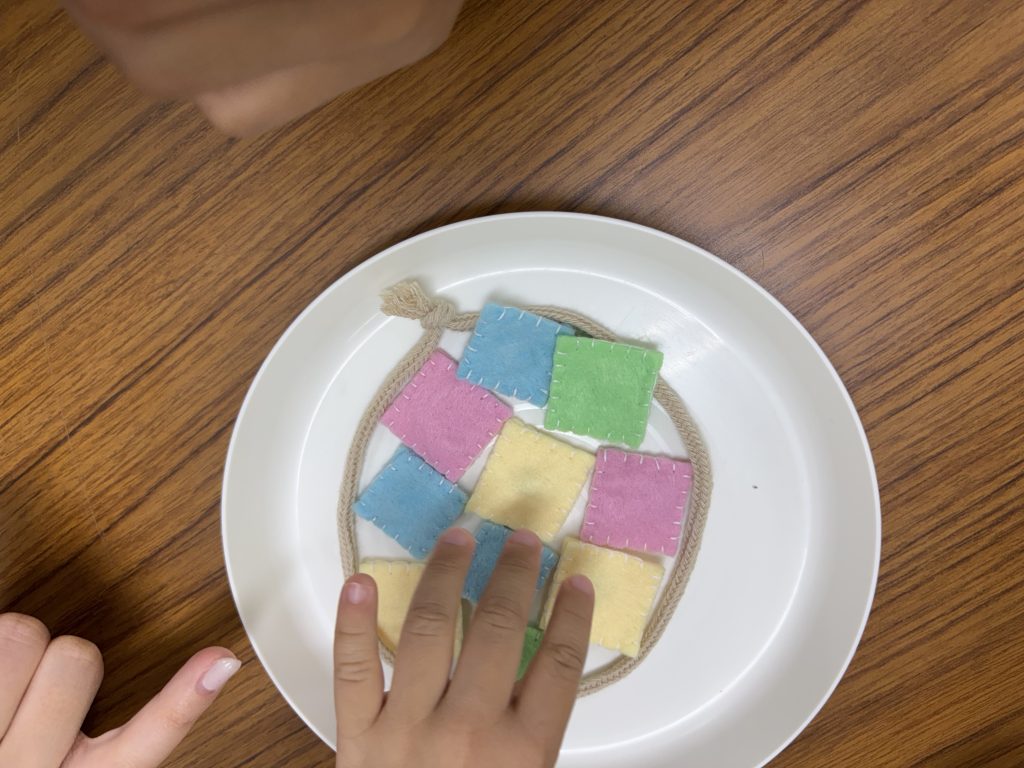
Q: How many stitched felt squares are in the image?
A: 10